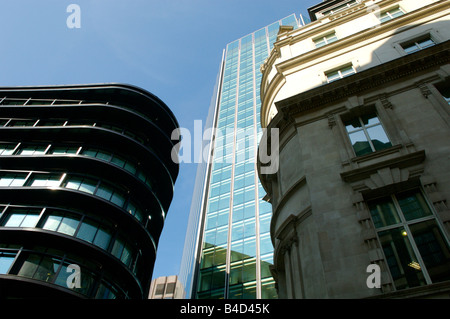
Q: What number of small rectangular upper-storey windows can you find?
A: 4